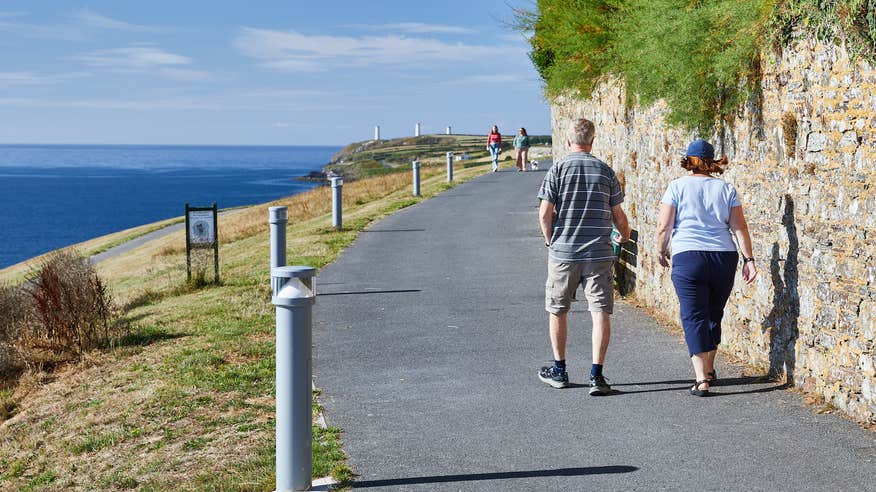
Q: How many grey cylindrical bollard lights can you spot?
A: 5